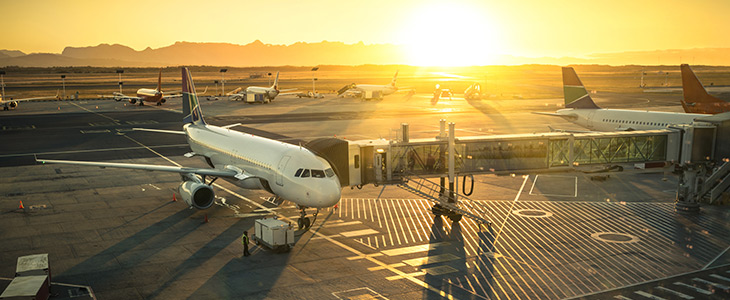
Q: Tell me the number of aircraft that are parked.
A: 7